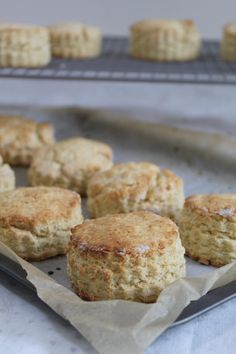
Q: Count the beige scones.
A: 11